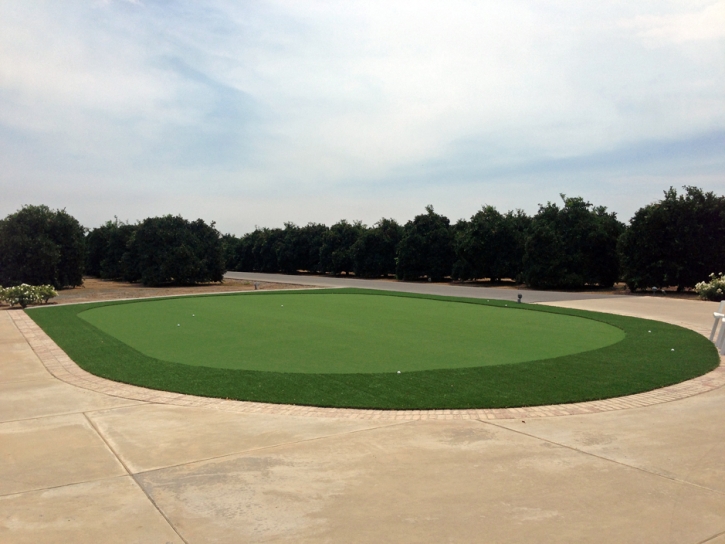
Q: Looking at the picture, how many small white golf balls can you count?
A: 8